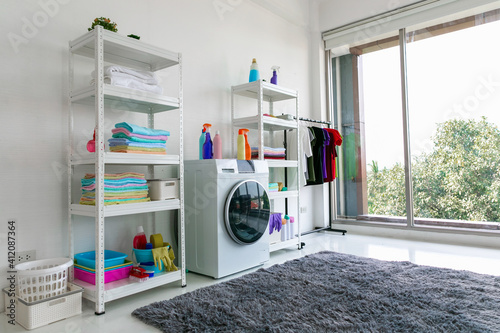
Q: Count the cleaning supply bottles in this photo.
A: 11